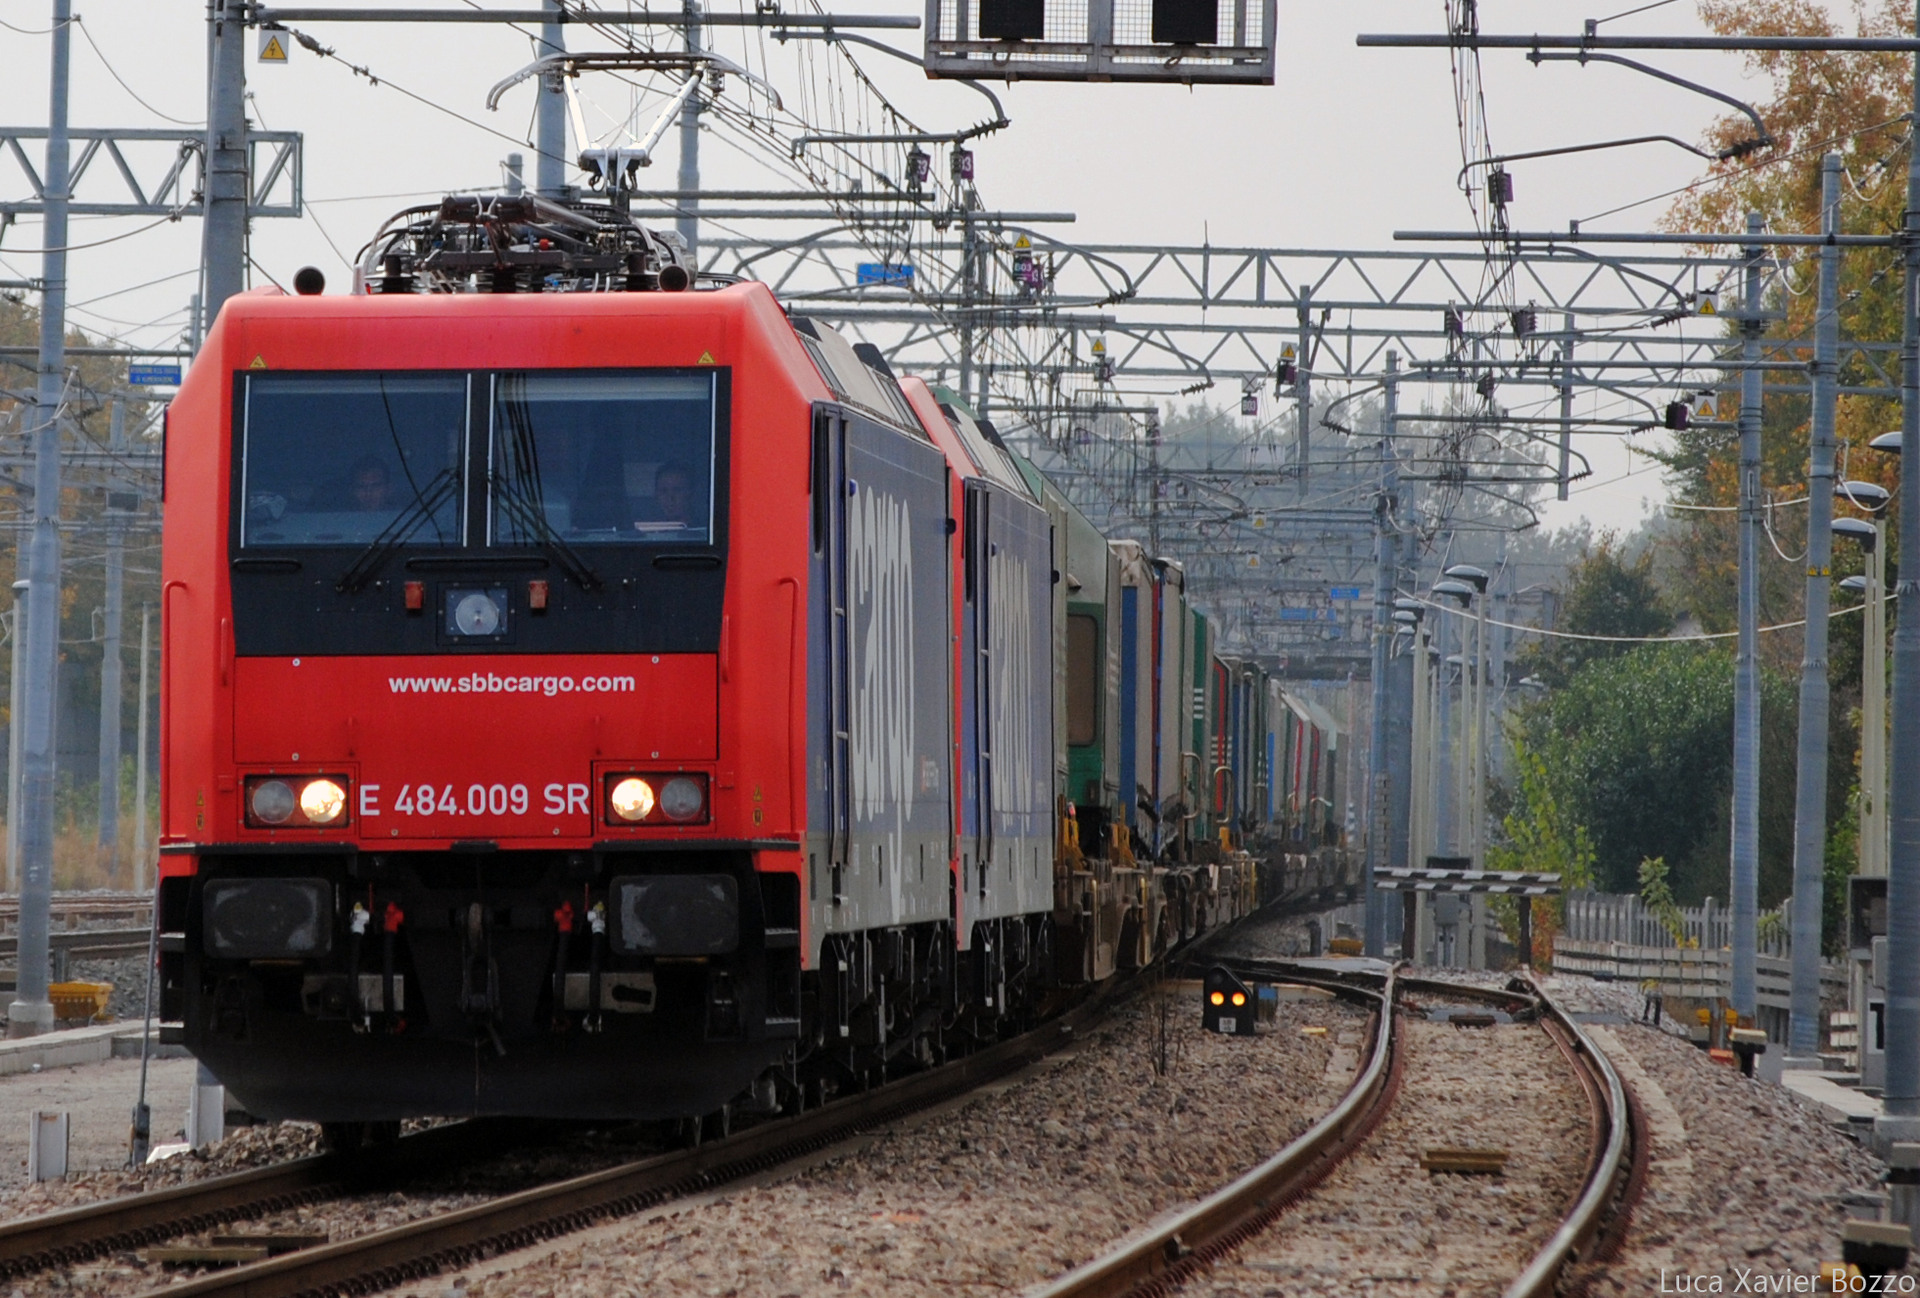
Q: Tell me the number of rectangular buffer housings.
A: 2